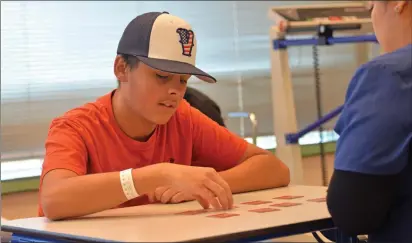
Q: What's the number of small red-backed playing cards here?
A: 8